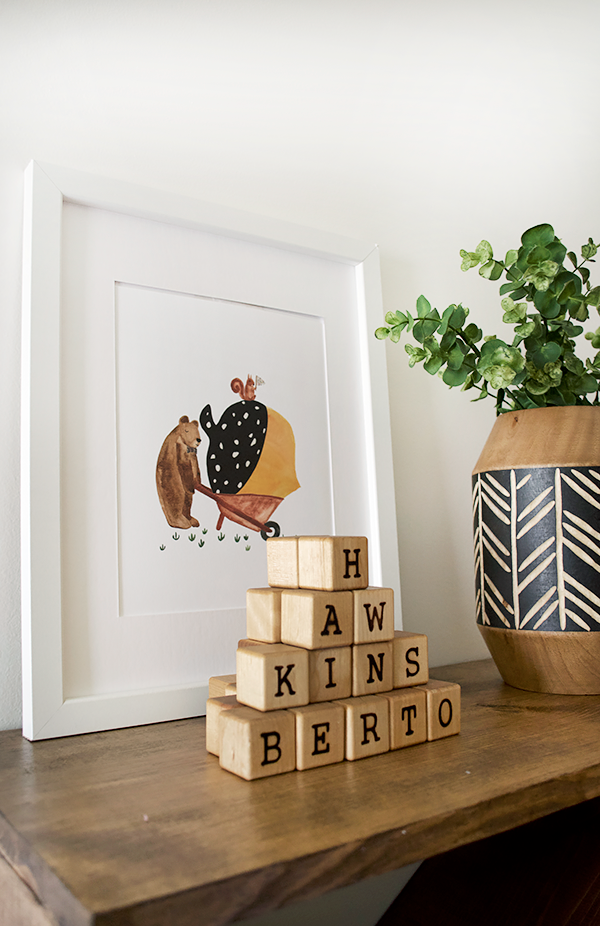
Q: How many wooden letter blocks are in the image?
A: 12